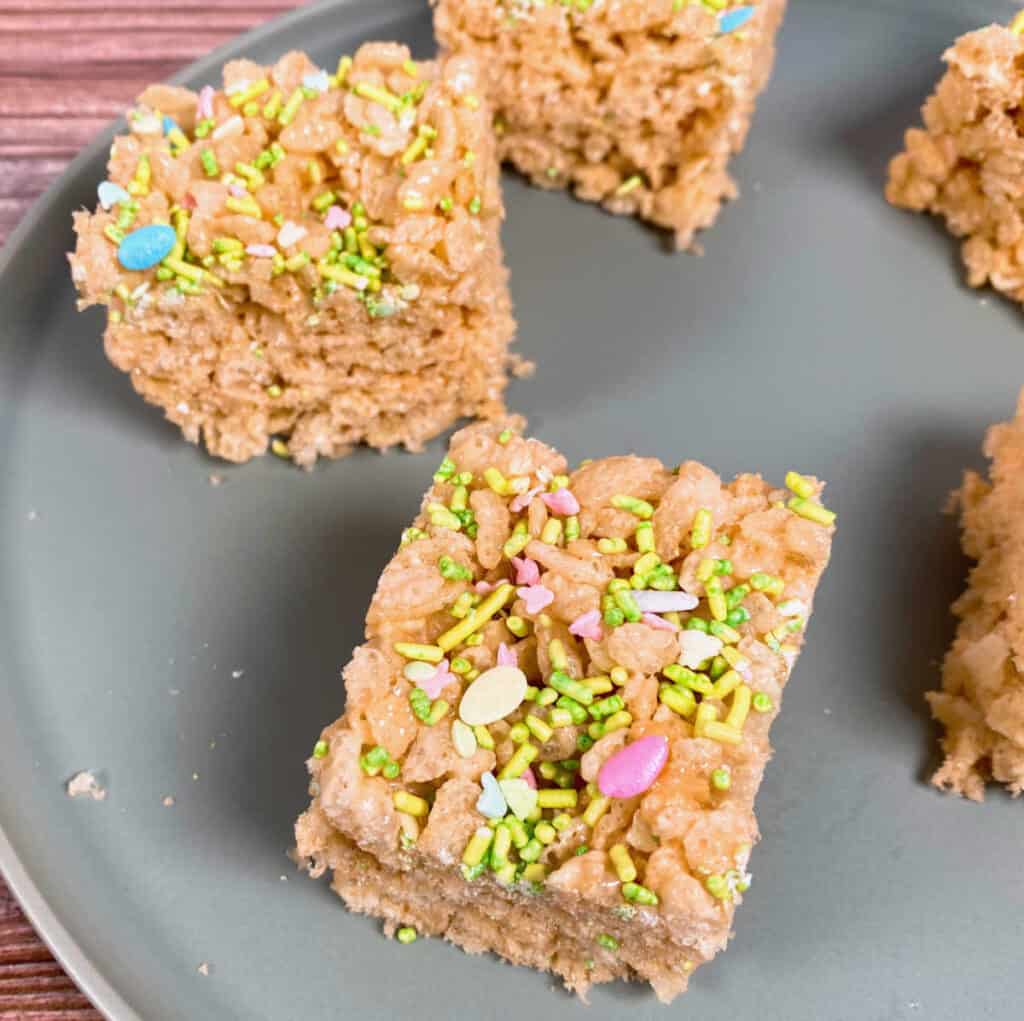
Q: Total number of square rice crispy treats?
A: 5